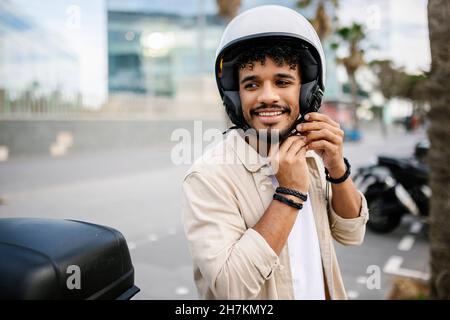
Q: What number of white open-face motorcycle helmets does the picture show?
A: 1